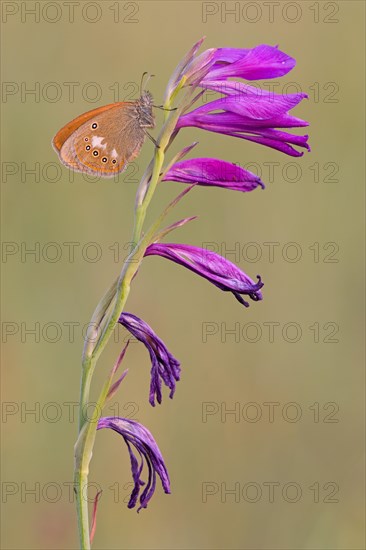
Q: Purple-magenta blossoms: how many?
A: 6